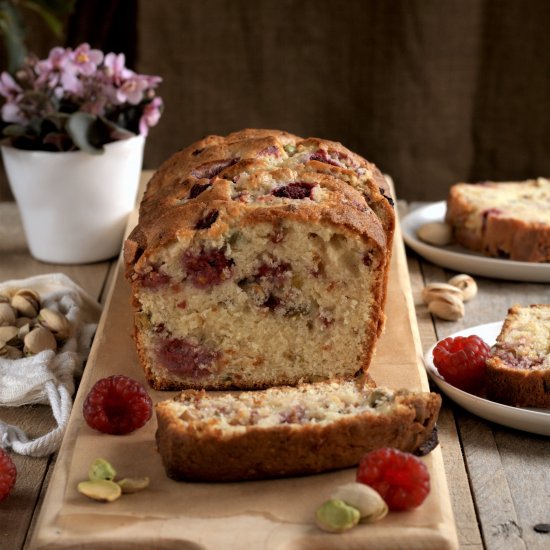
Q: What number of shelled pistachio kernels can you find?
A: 4